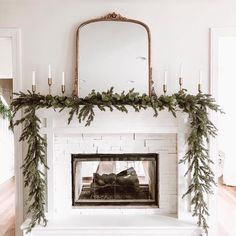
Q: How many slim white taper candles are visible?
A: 6